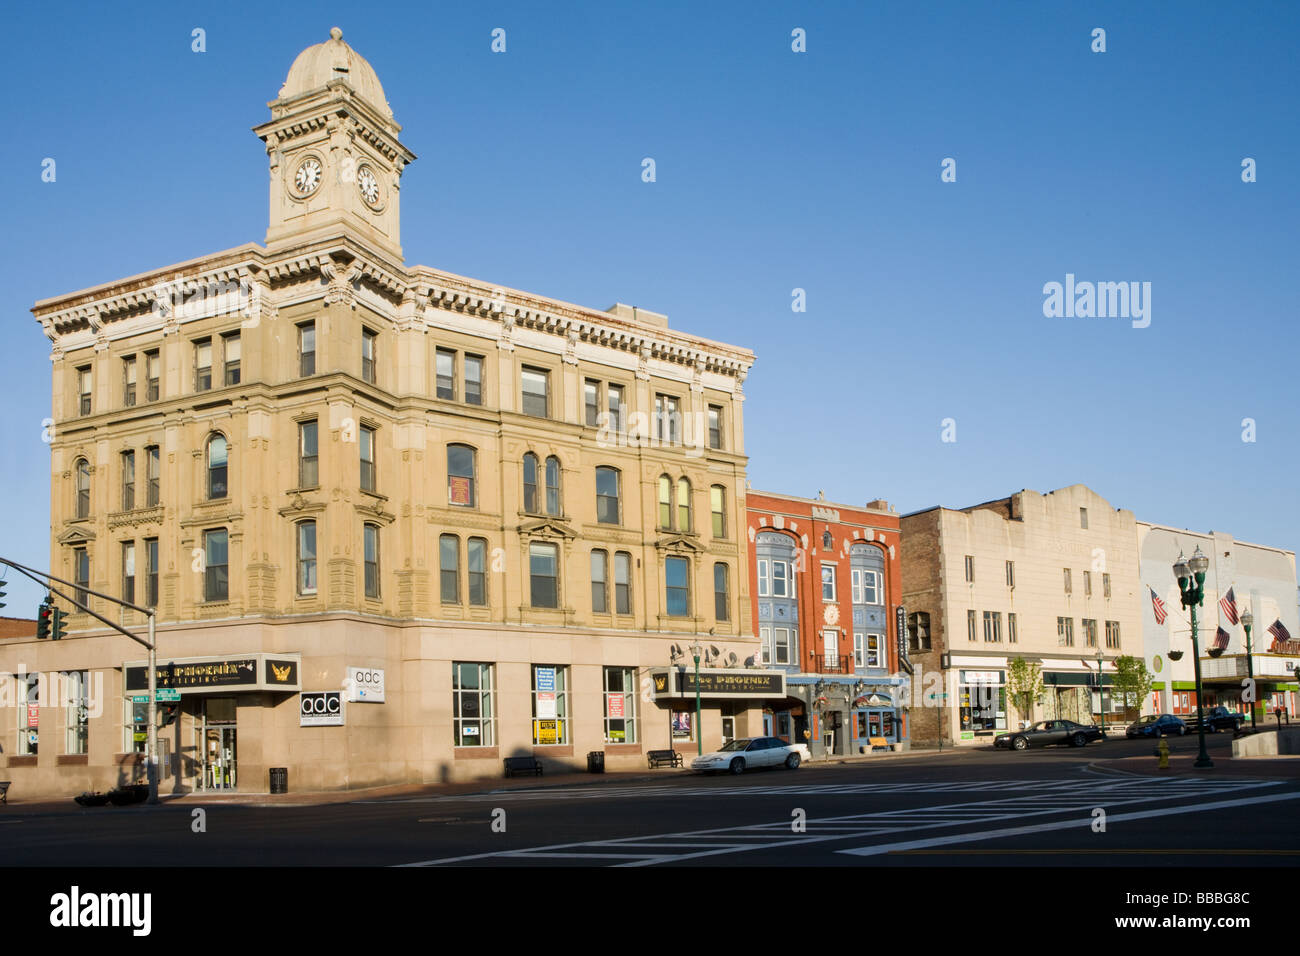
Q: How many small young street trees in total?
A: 2